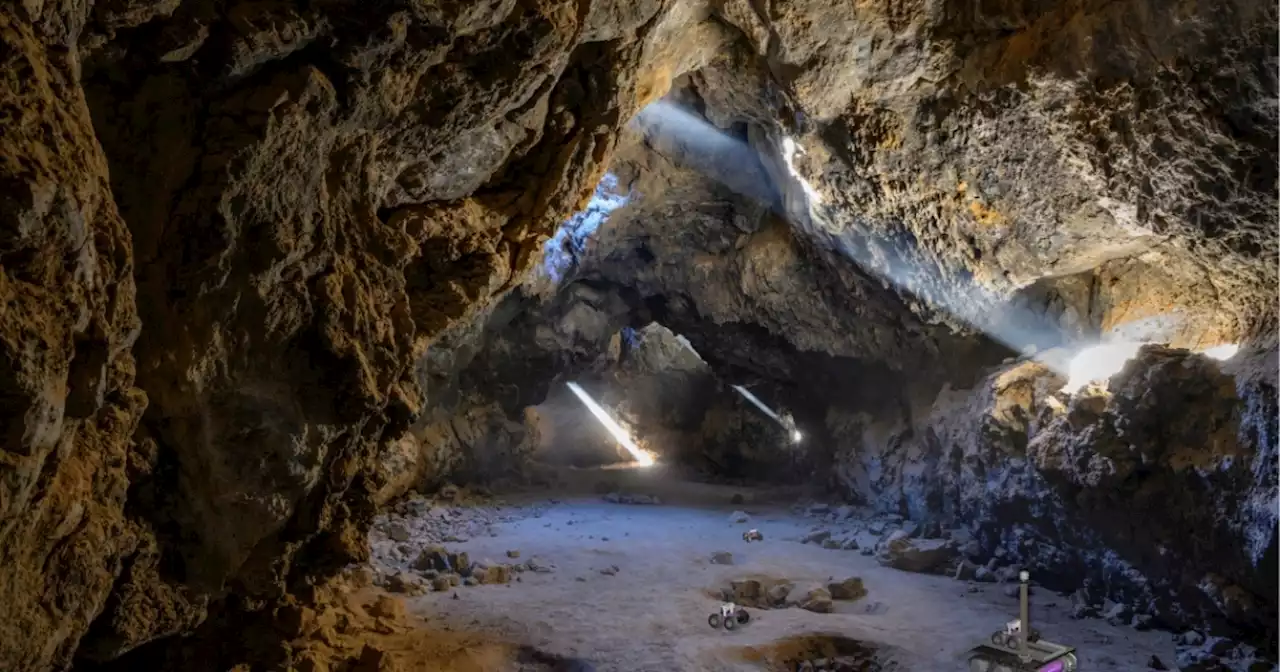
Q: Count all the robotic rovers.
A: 4